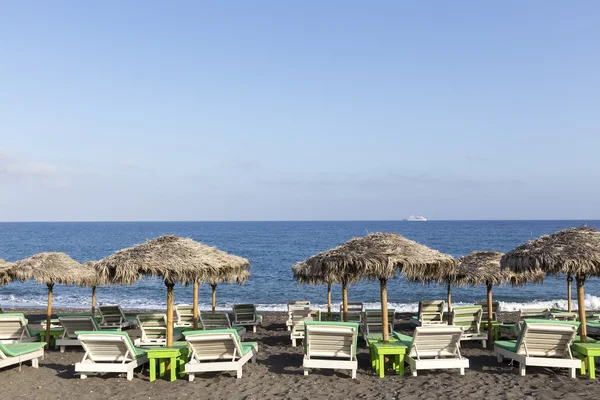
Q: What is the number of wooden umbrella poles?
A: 12